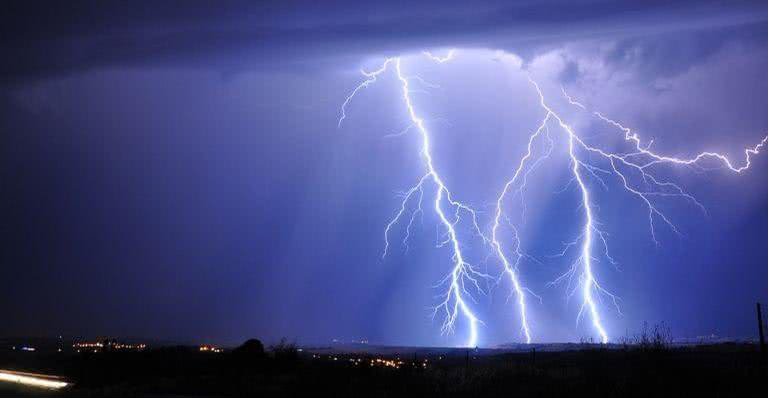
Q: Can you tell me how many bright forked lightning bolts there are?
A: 3